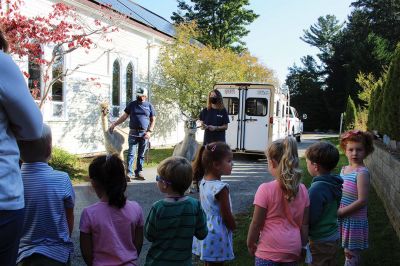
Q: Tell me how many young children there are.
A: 7